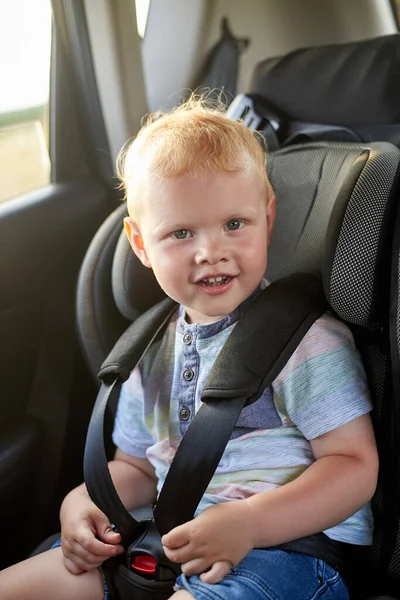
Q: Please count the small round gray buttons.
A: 3